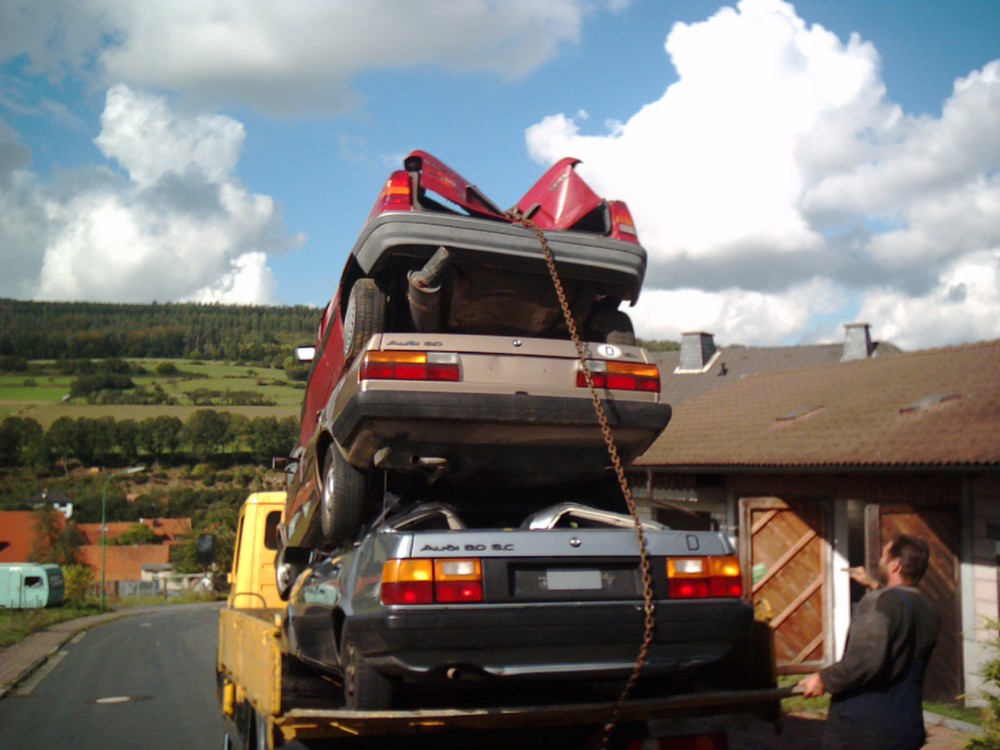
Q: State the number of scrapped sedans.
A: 3